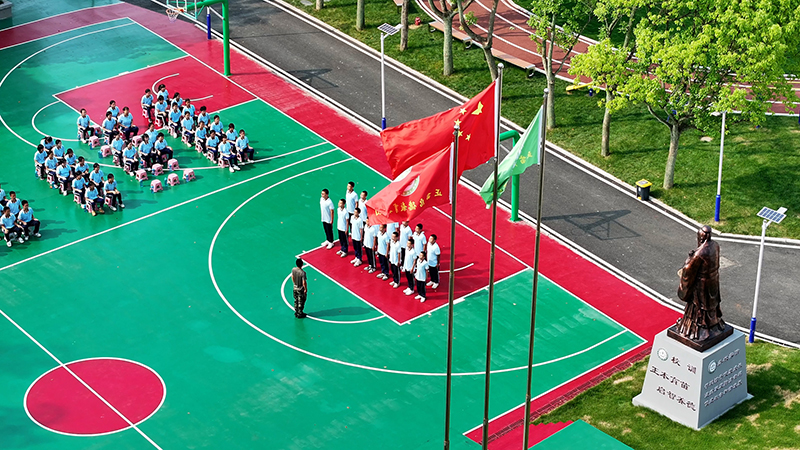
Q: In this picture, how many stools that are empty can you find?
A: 10